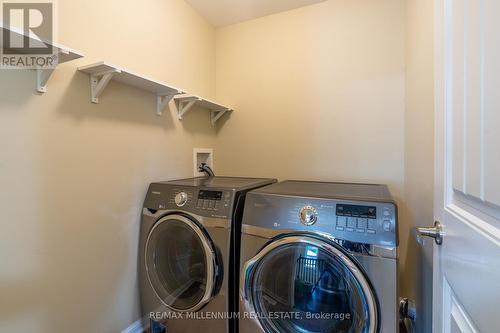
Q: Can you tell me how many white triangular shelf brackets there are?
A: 5